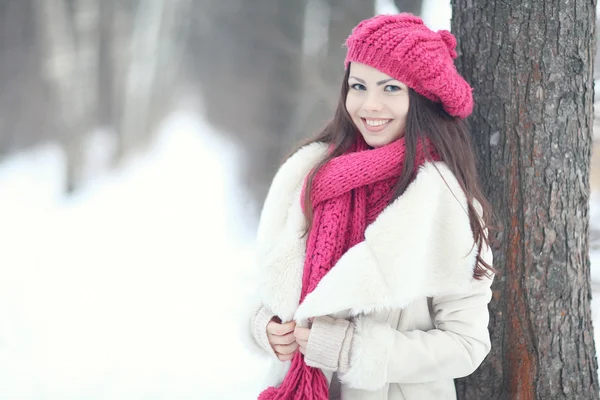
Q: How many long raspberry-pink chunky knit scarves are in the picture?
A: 1